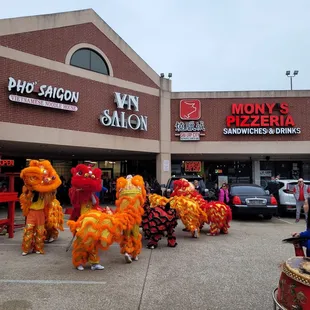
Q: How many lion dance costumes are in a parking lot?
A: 6